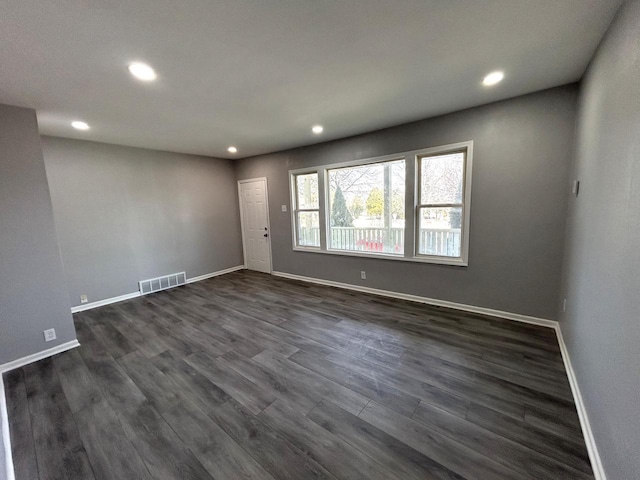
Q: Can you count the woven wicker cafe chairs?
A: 0